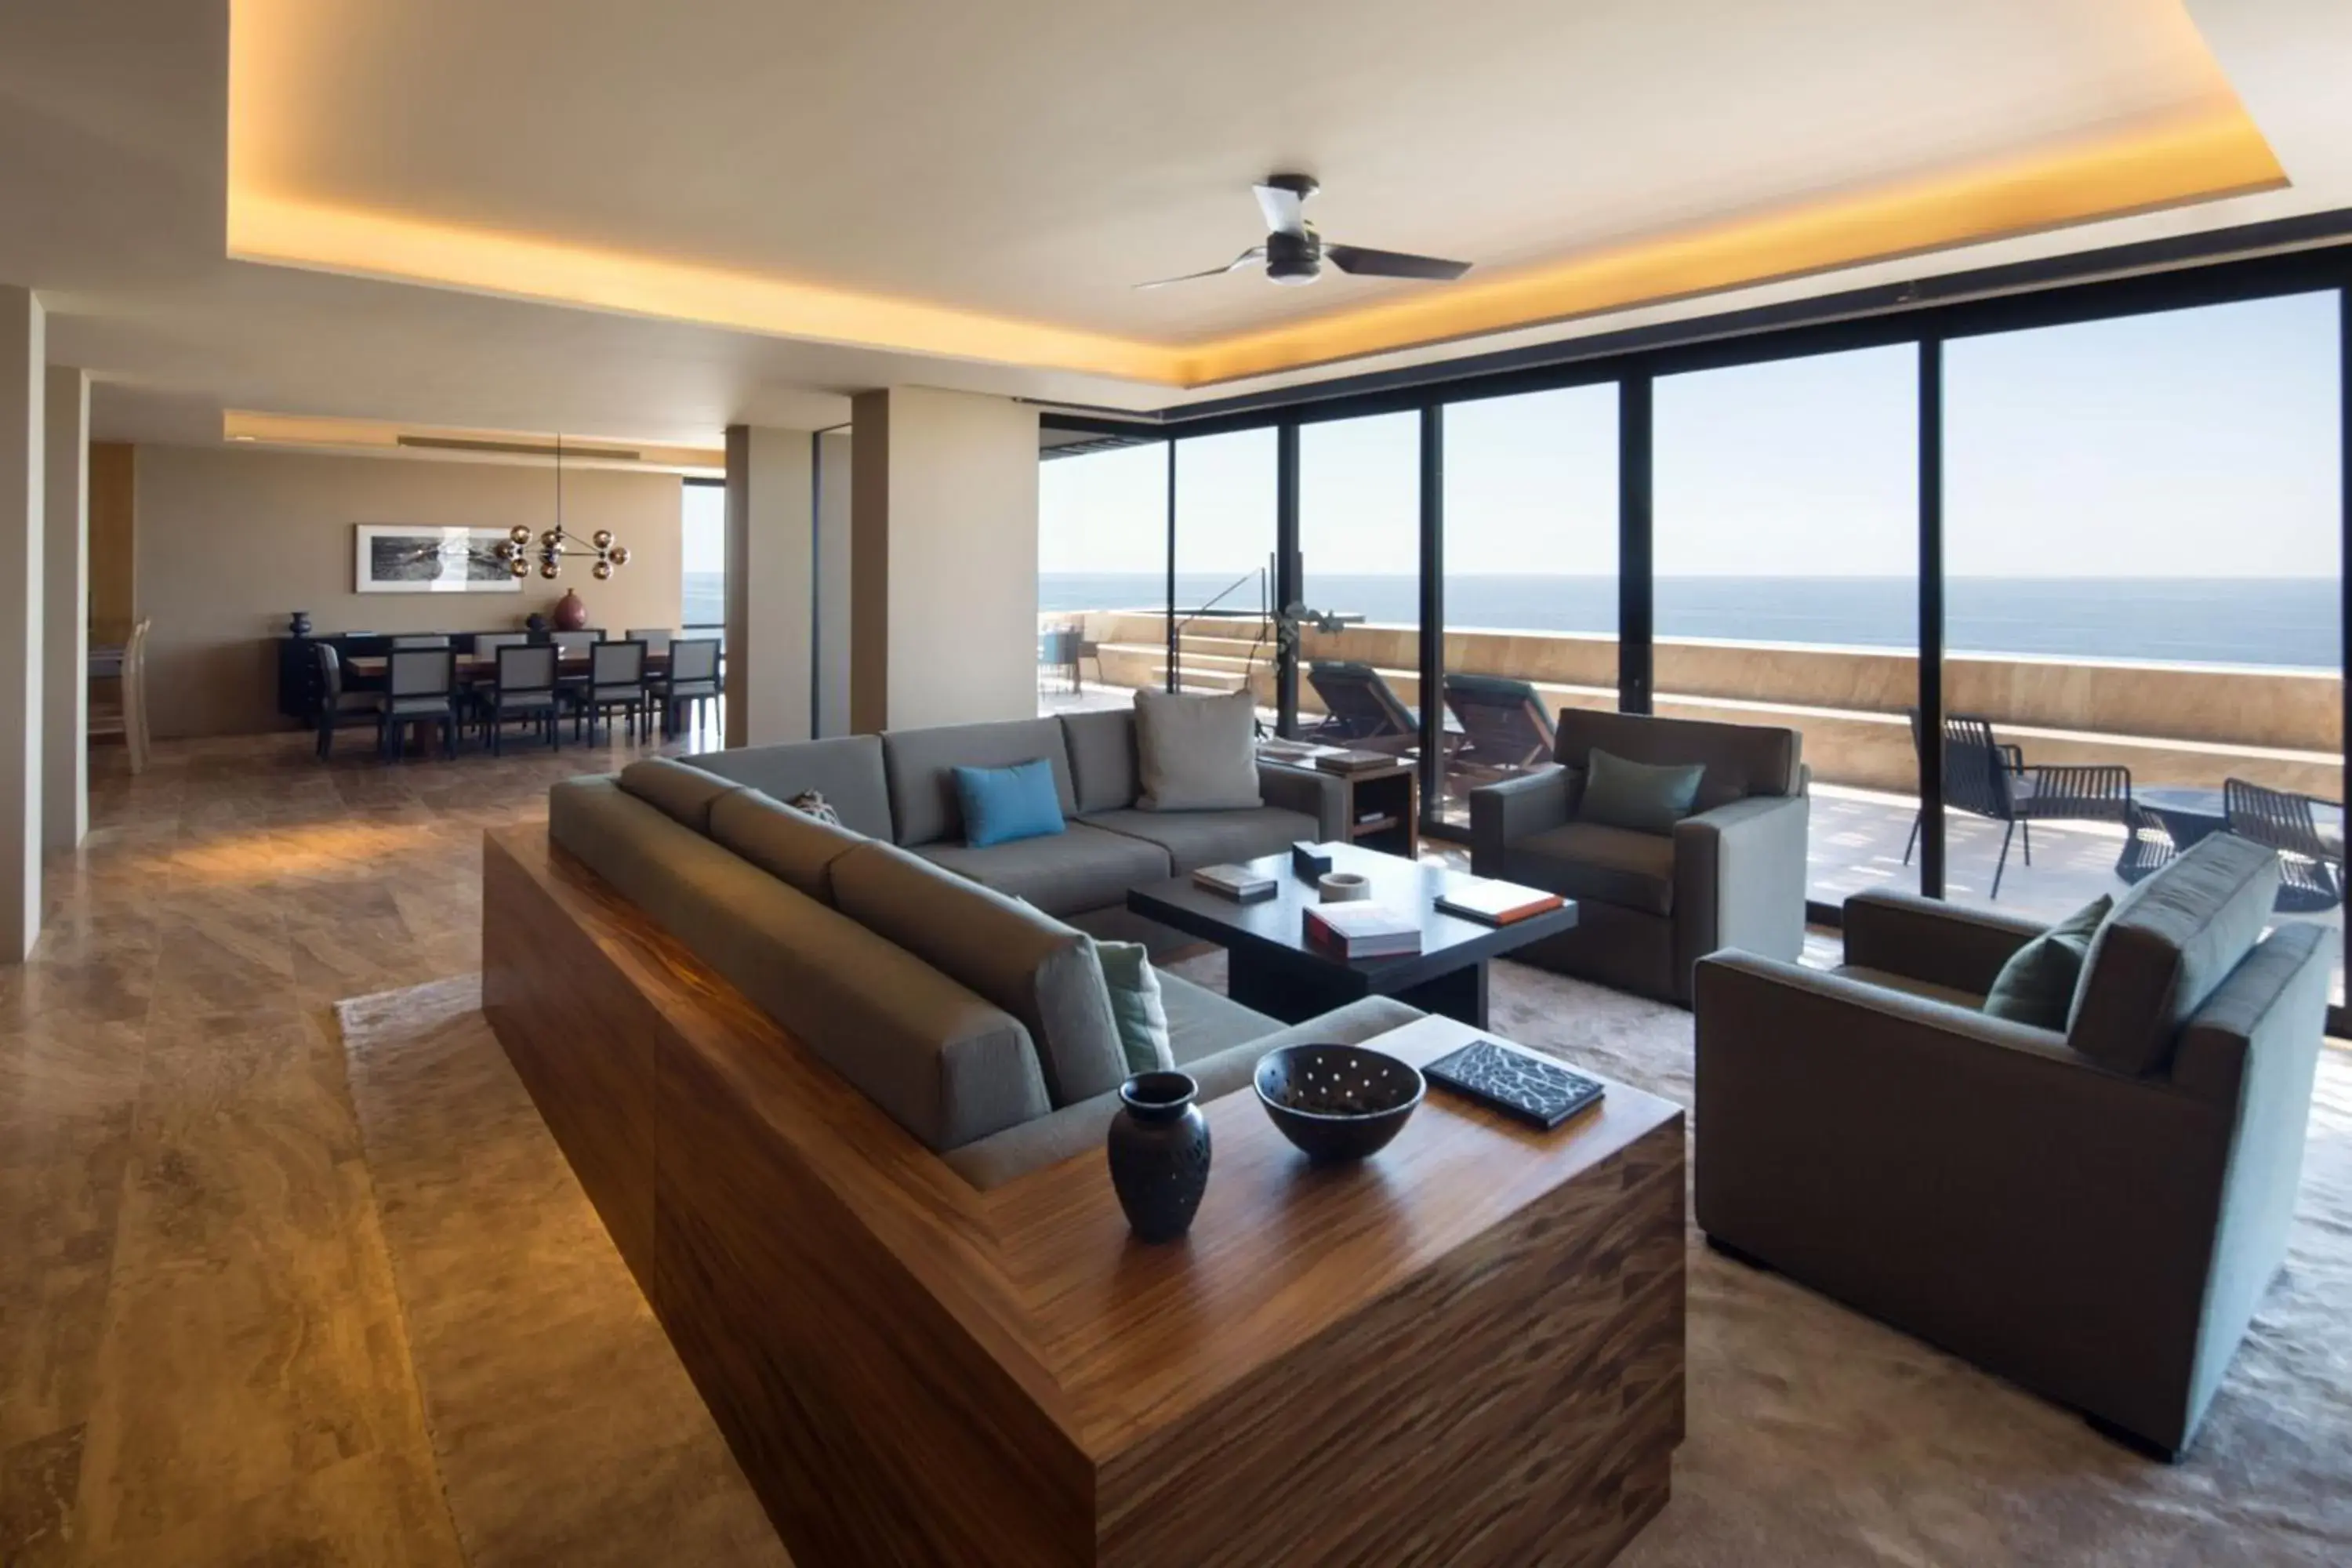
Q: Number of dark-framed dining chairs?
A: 9